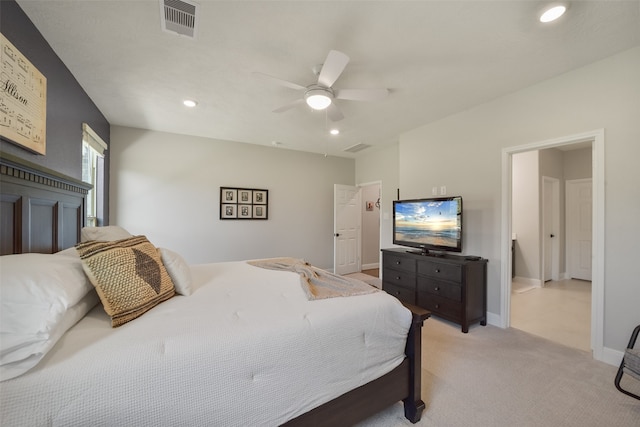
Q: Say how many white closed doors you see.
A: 2